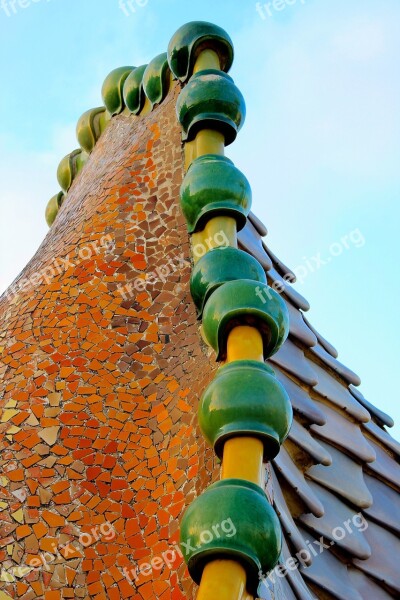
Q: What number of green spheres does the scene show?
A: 13